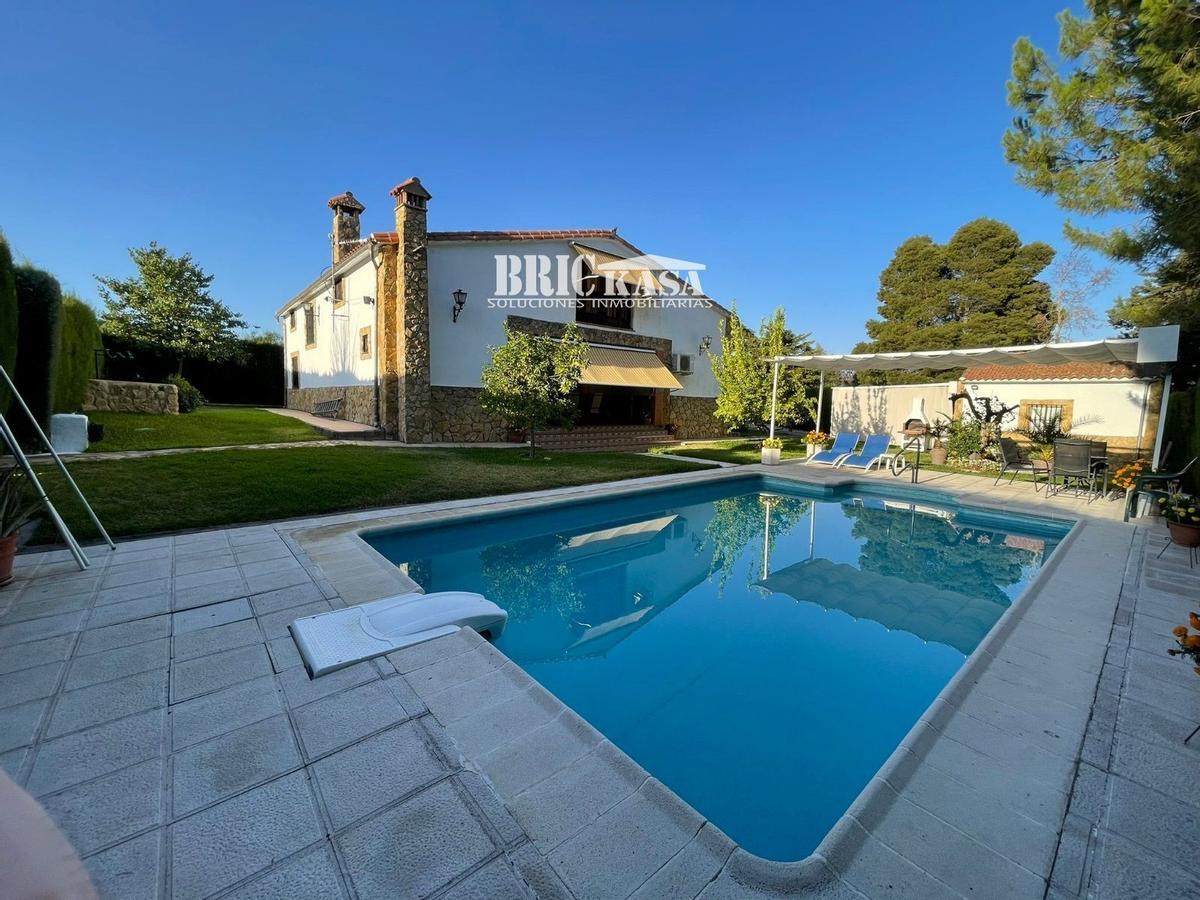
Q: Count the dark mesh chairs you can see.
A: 3